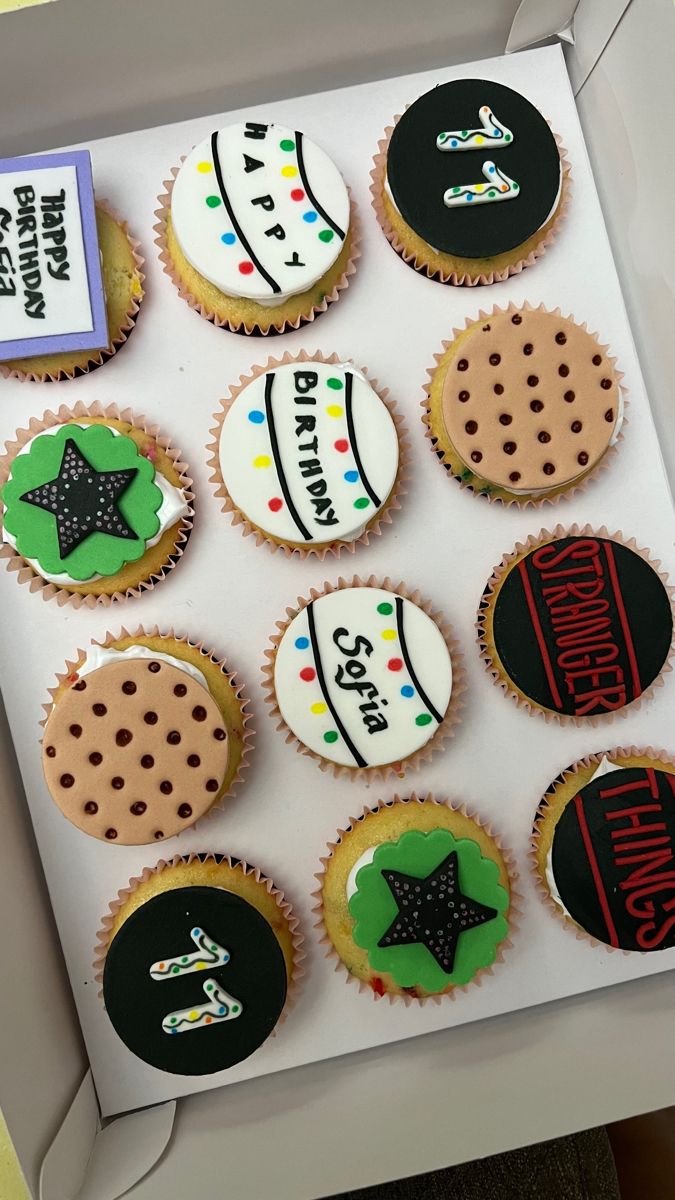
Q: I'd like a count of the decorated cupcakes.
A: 12